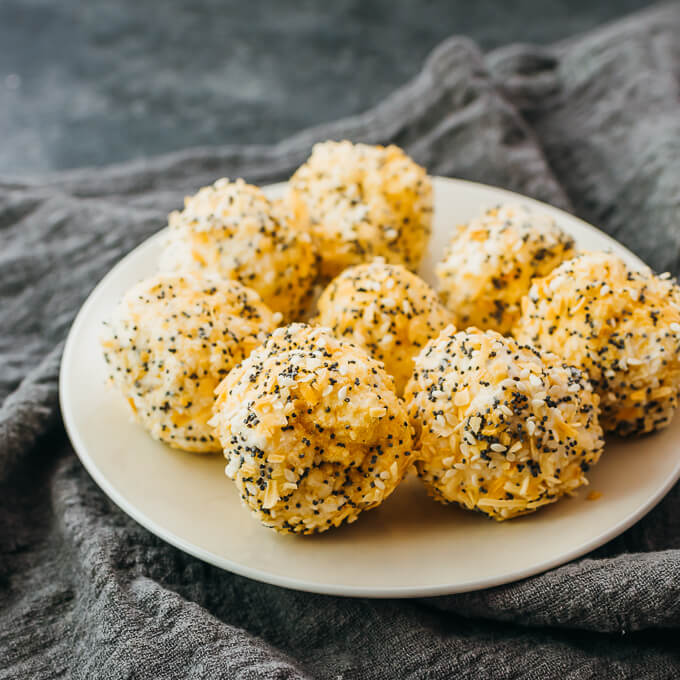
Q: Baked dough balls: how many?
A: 8